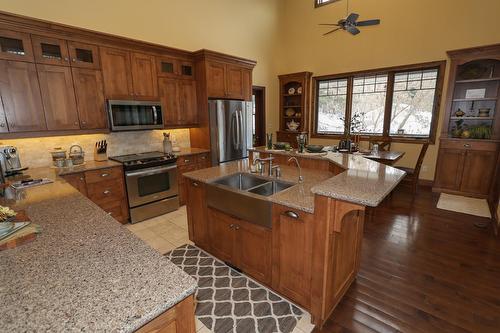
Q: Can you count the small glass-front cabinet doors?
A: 5